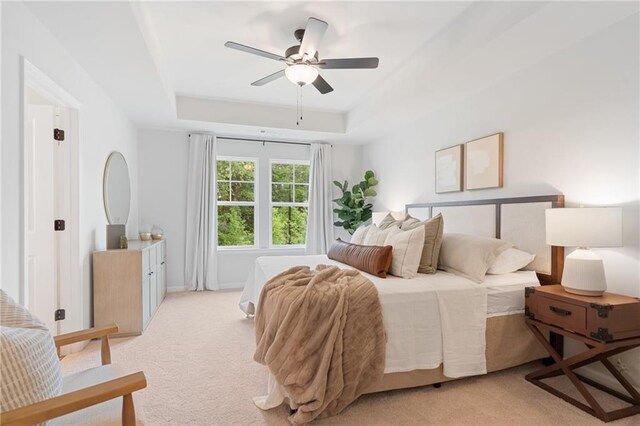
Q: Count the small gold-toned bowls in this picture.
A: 2